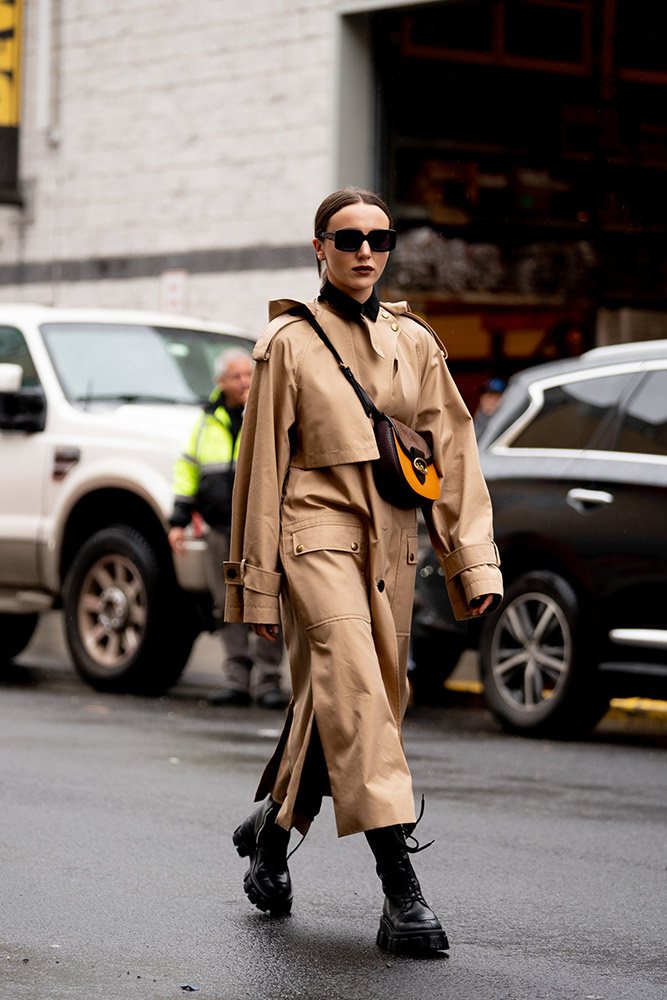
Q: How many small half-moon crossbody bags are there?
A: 1